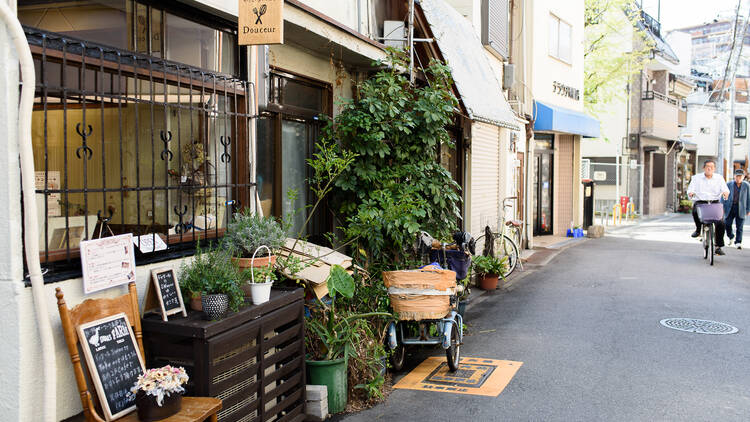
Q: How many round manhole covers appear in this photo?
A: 1